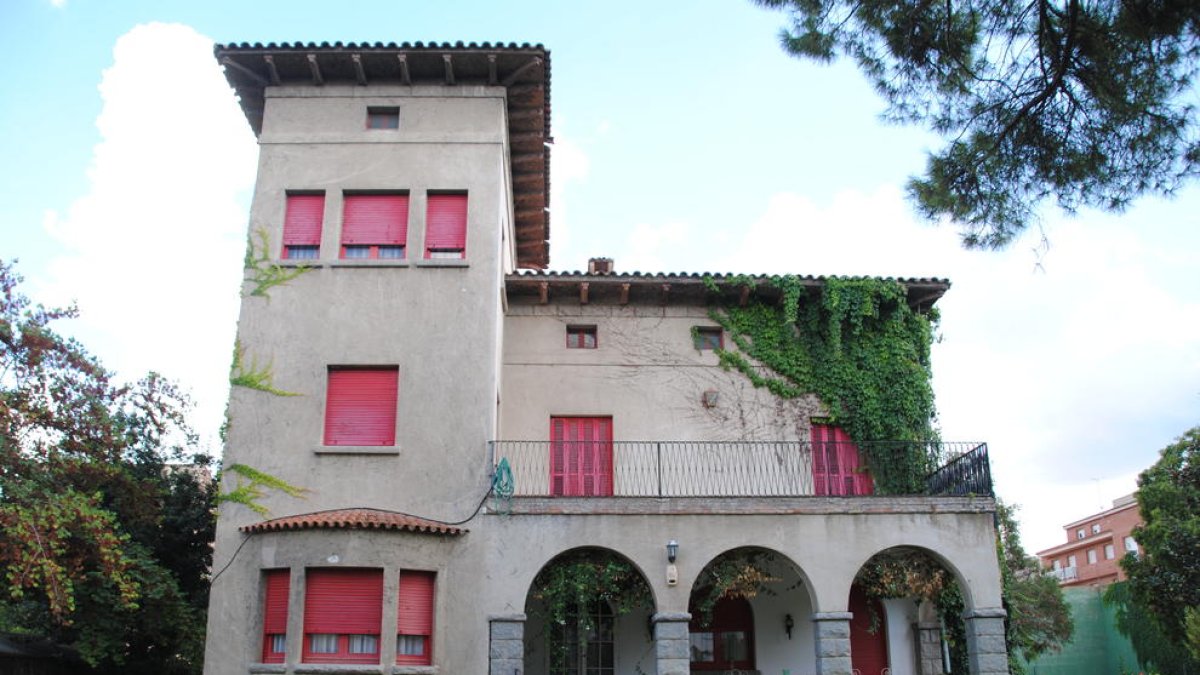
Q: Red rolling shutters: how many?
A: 7